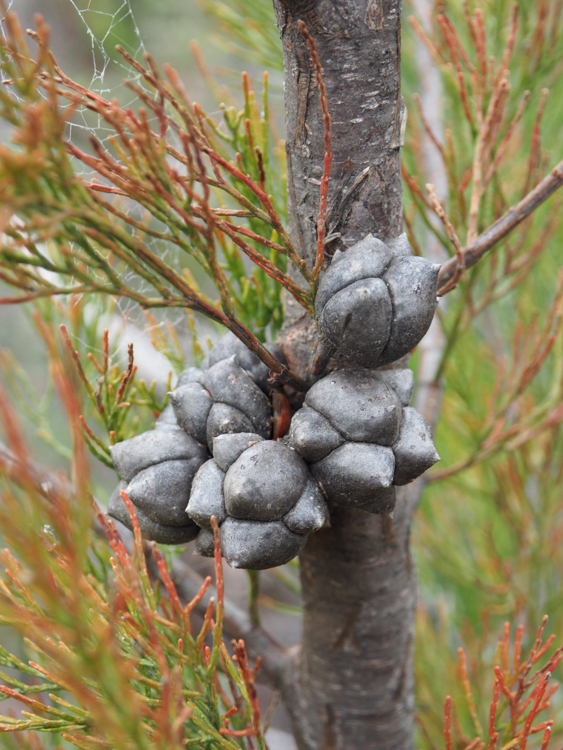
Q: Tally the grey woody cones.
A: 6